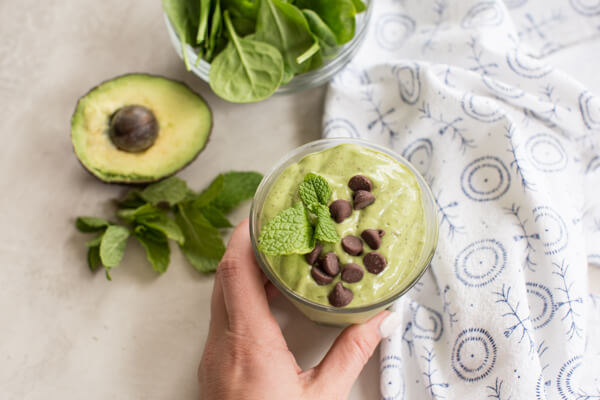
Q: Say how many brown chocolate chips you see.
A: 11